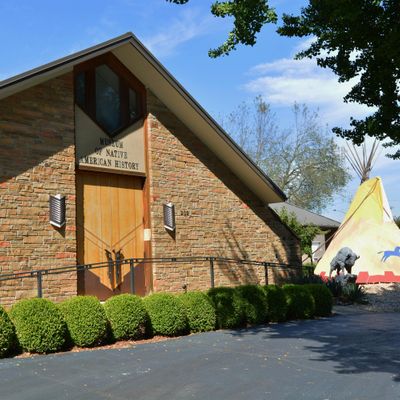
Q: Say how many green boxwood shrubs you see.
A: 11